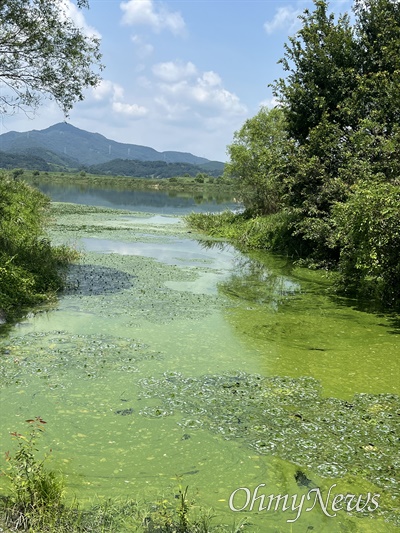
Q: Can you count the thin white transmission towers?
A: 5